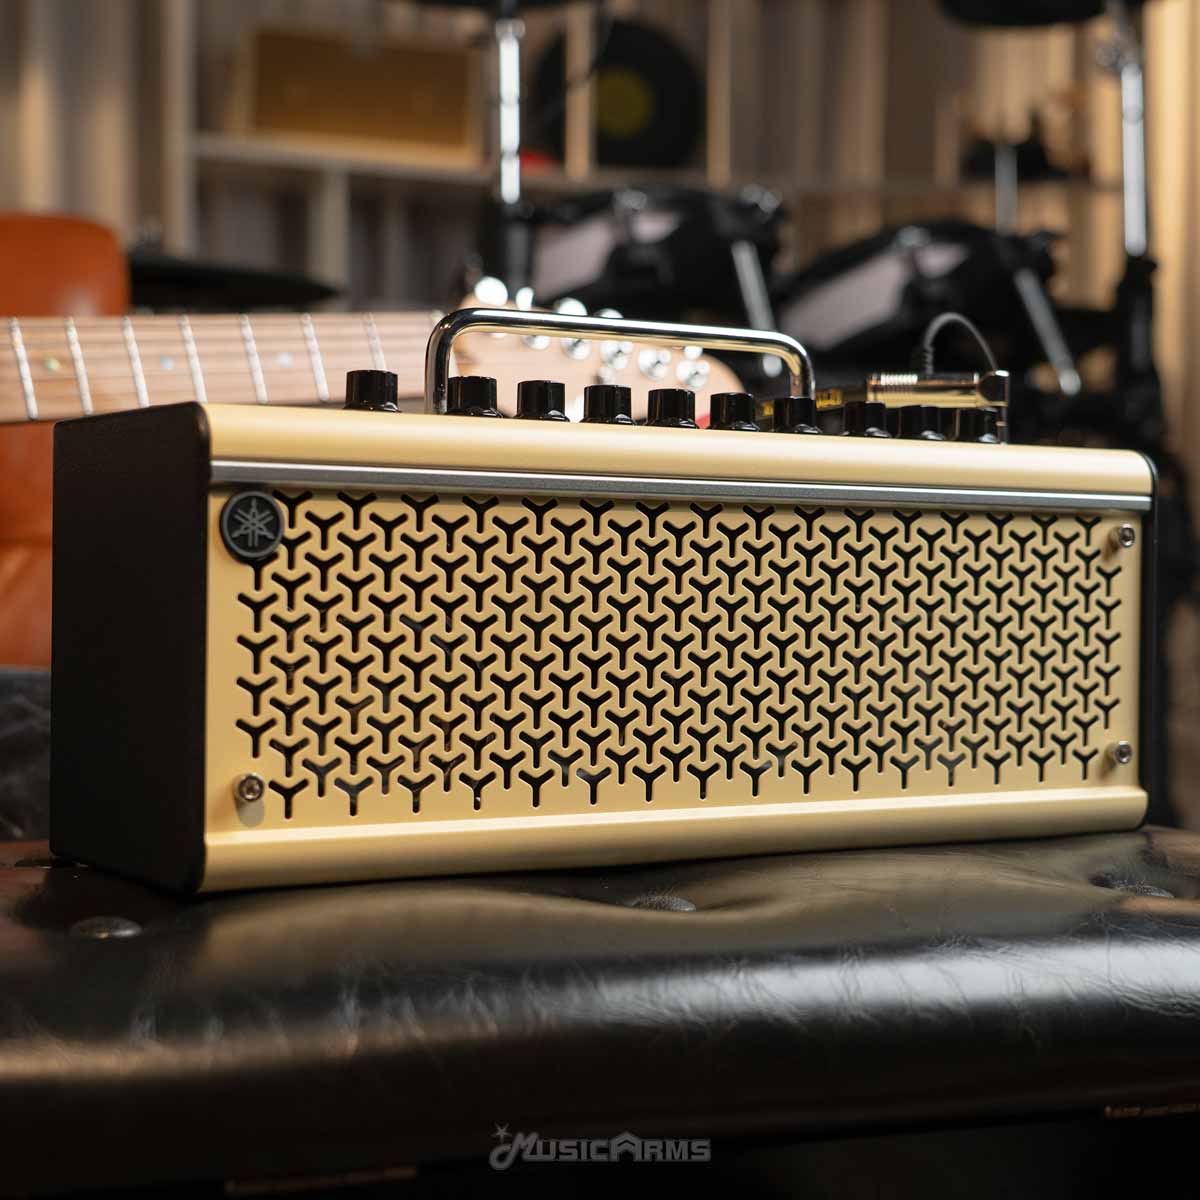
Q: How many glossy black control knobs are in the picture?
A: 10